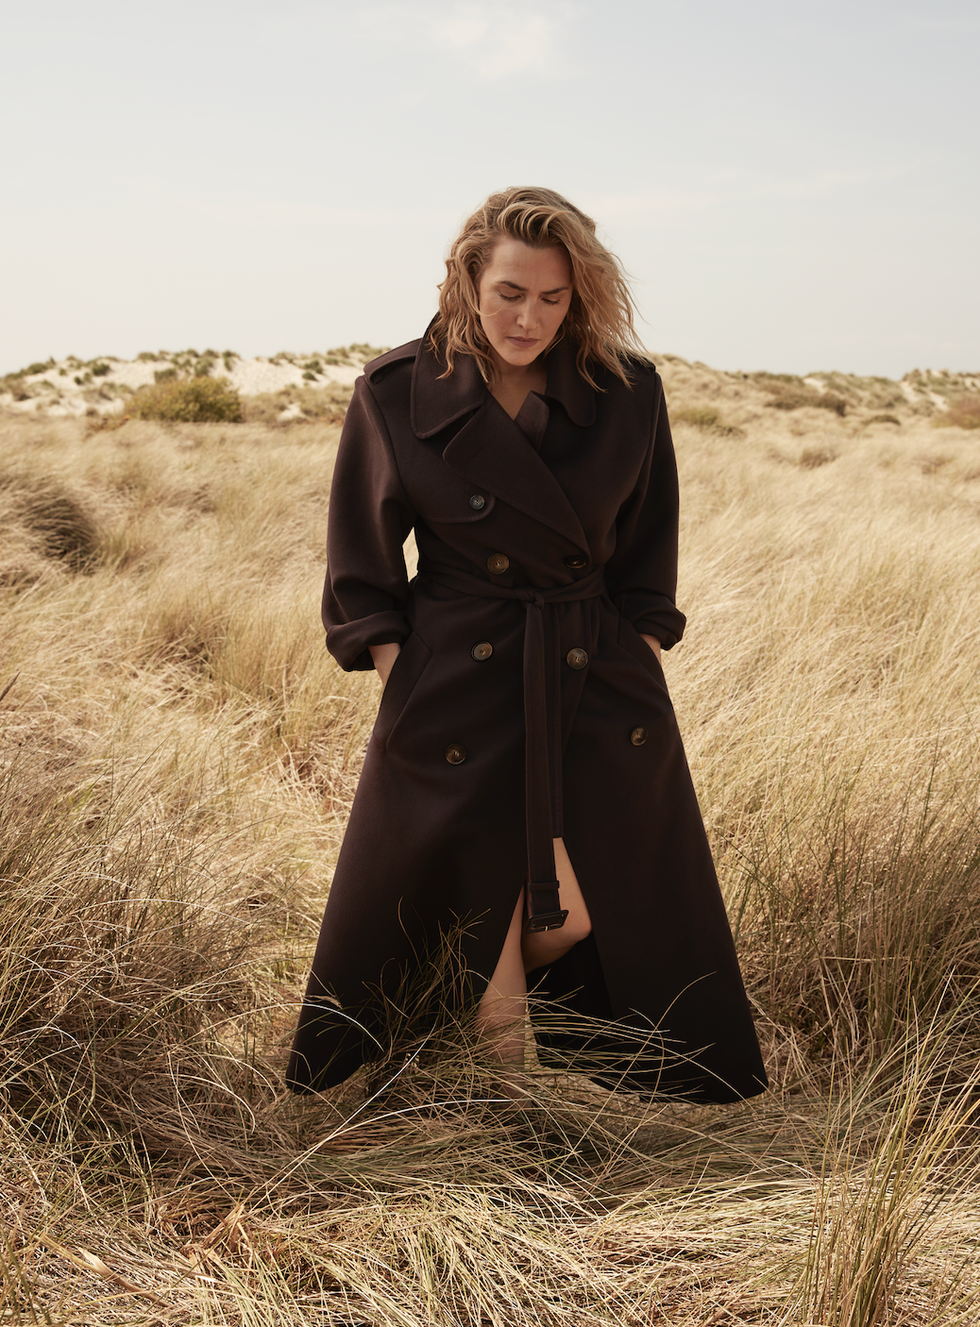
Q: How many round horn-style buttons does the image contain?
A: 7